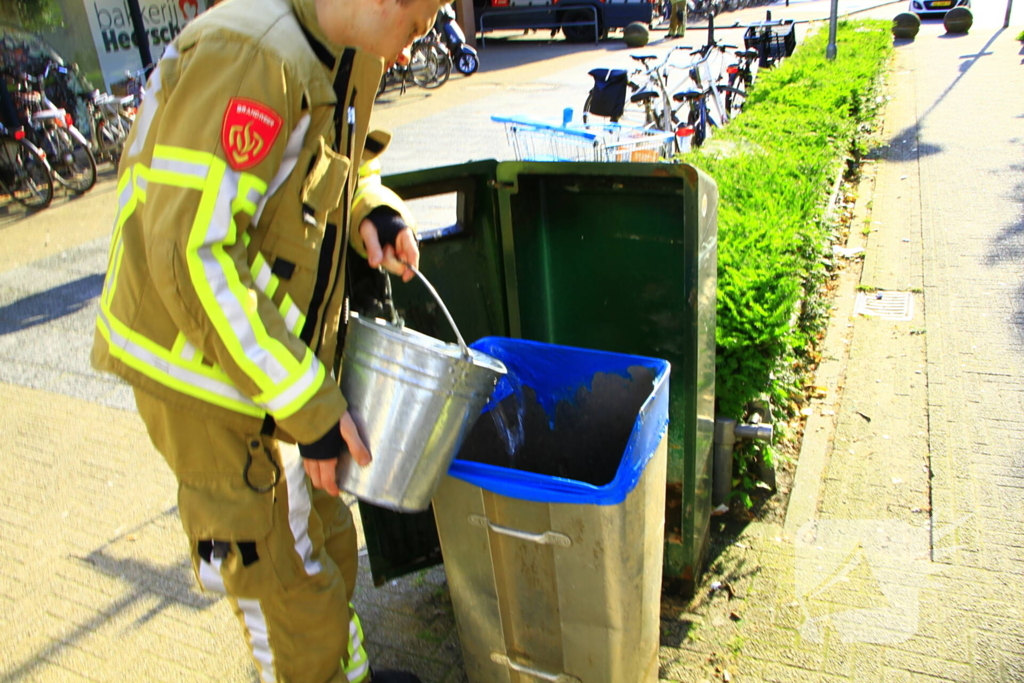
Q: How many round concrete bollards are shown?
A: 3